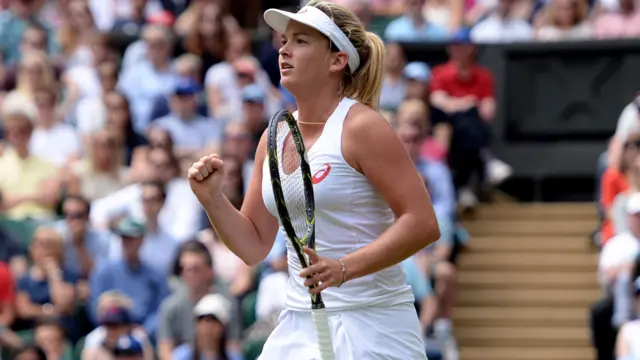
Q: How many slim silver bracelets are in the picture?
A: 1